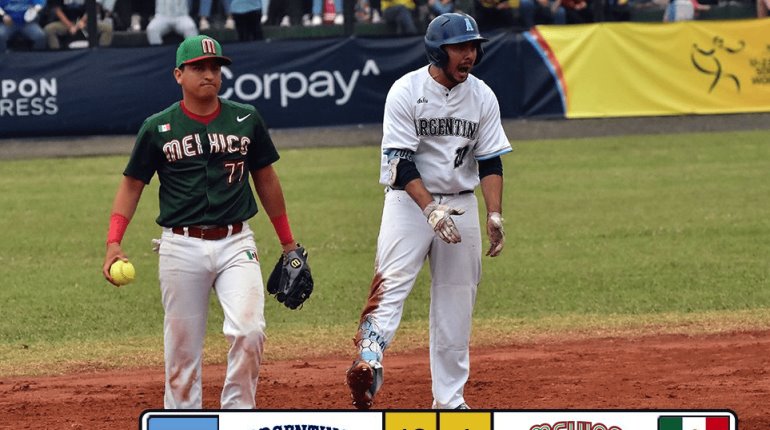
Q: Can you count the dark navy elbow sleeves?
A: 2